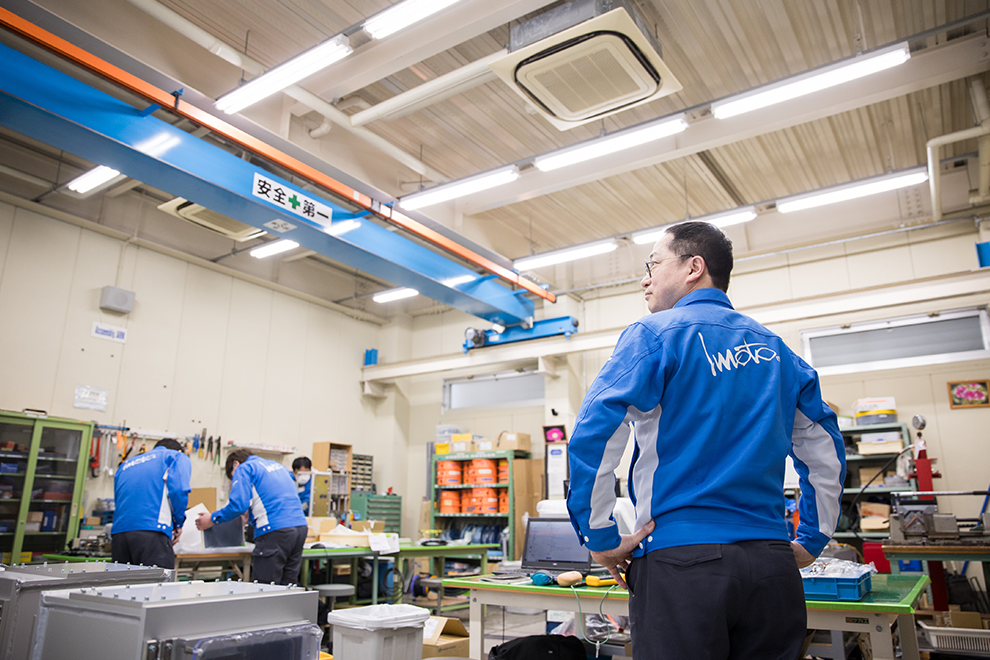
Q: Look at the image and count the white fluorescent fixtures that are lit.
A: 11